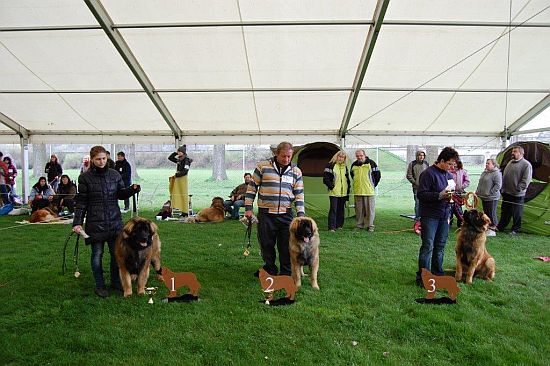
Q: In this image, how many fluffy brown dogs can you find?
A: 5